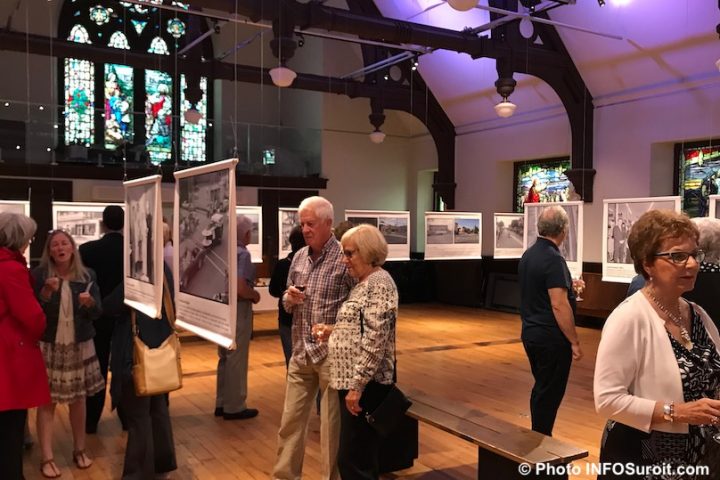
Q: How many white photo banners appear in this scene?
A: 12